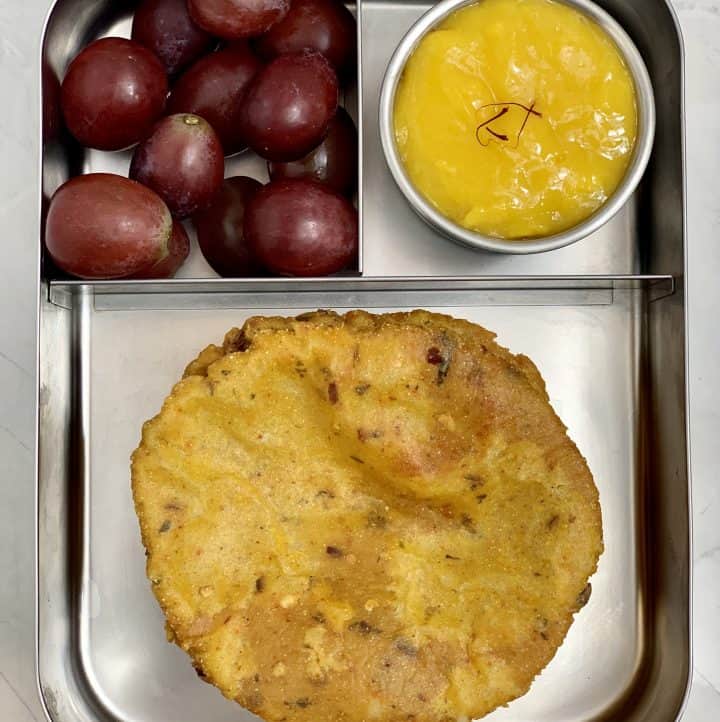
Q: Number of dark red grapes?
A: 12